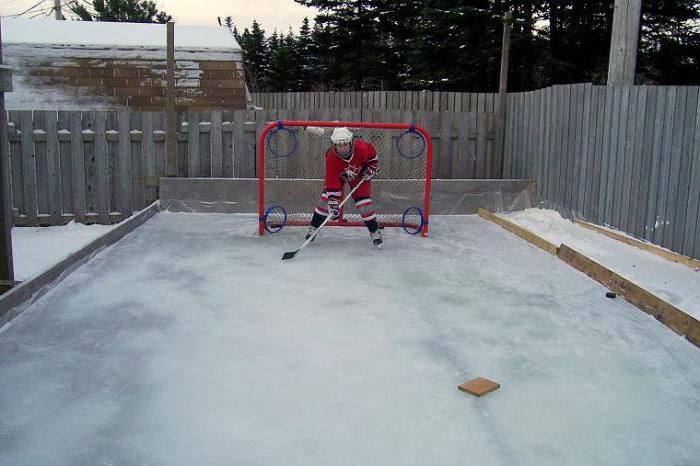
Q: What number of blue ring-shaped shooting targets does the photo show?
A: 4